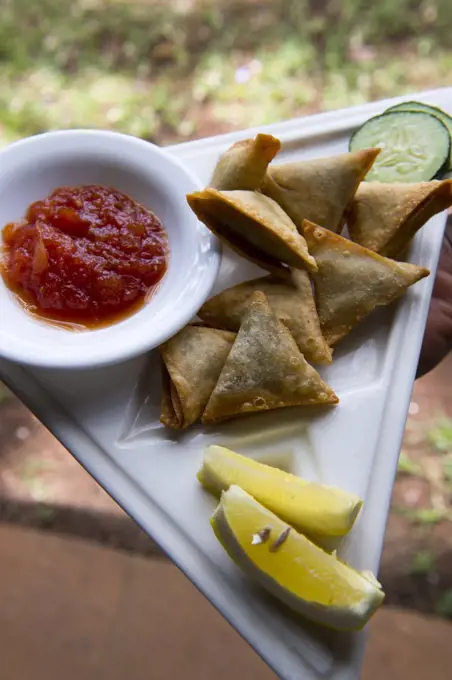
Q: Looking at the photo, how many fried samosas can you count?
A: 8